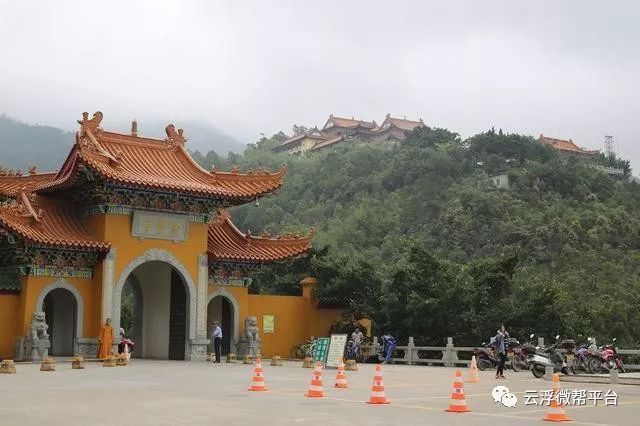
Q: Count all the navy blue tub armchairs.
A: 0